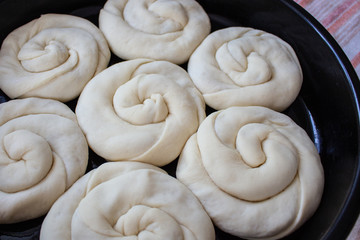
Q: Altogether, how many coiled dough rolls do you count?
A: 7